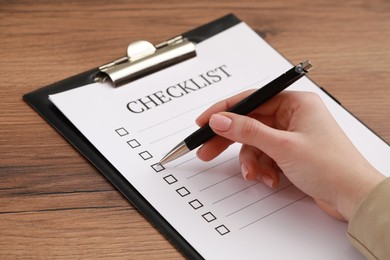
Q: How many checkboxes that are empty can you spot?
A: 9